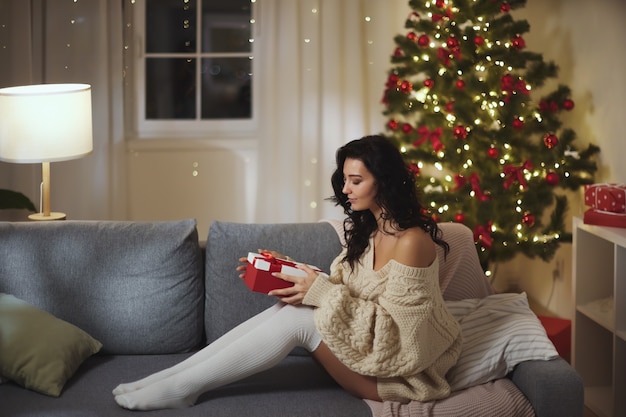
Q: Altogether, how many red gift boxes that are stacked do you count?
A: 2